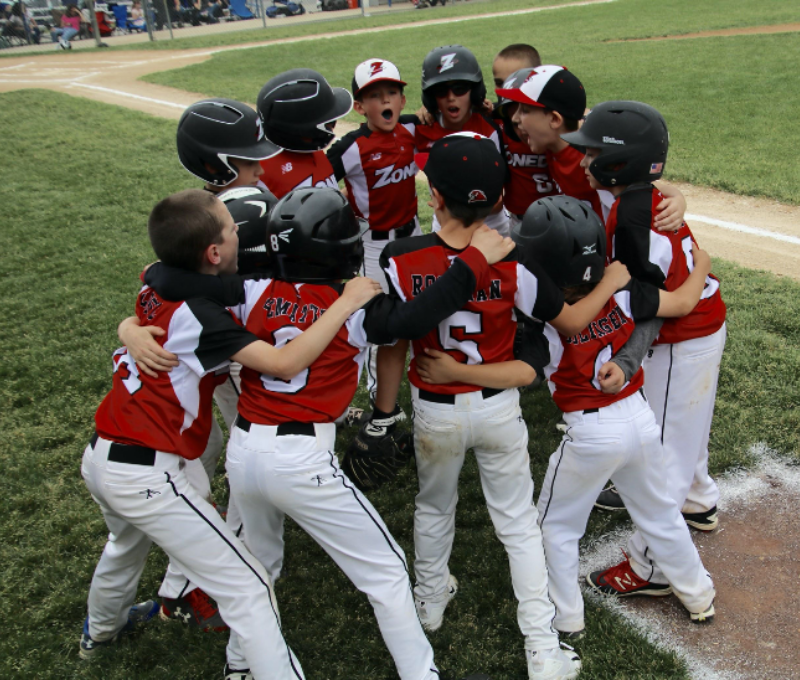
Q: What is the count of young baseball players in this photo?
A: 13